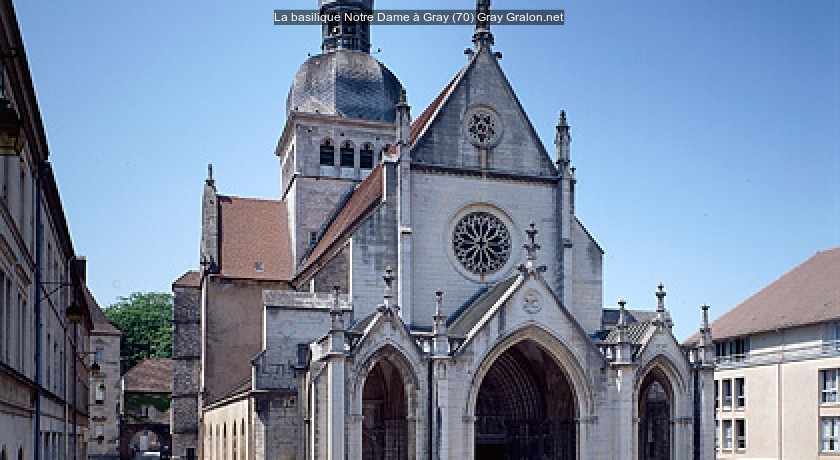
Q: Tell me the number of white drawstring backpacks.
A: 0